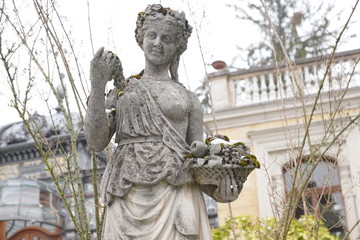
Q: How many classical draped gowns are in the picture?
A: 1